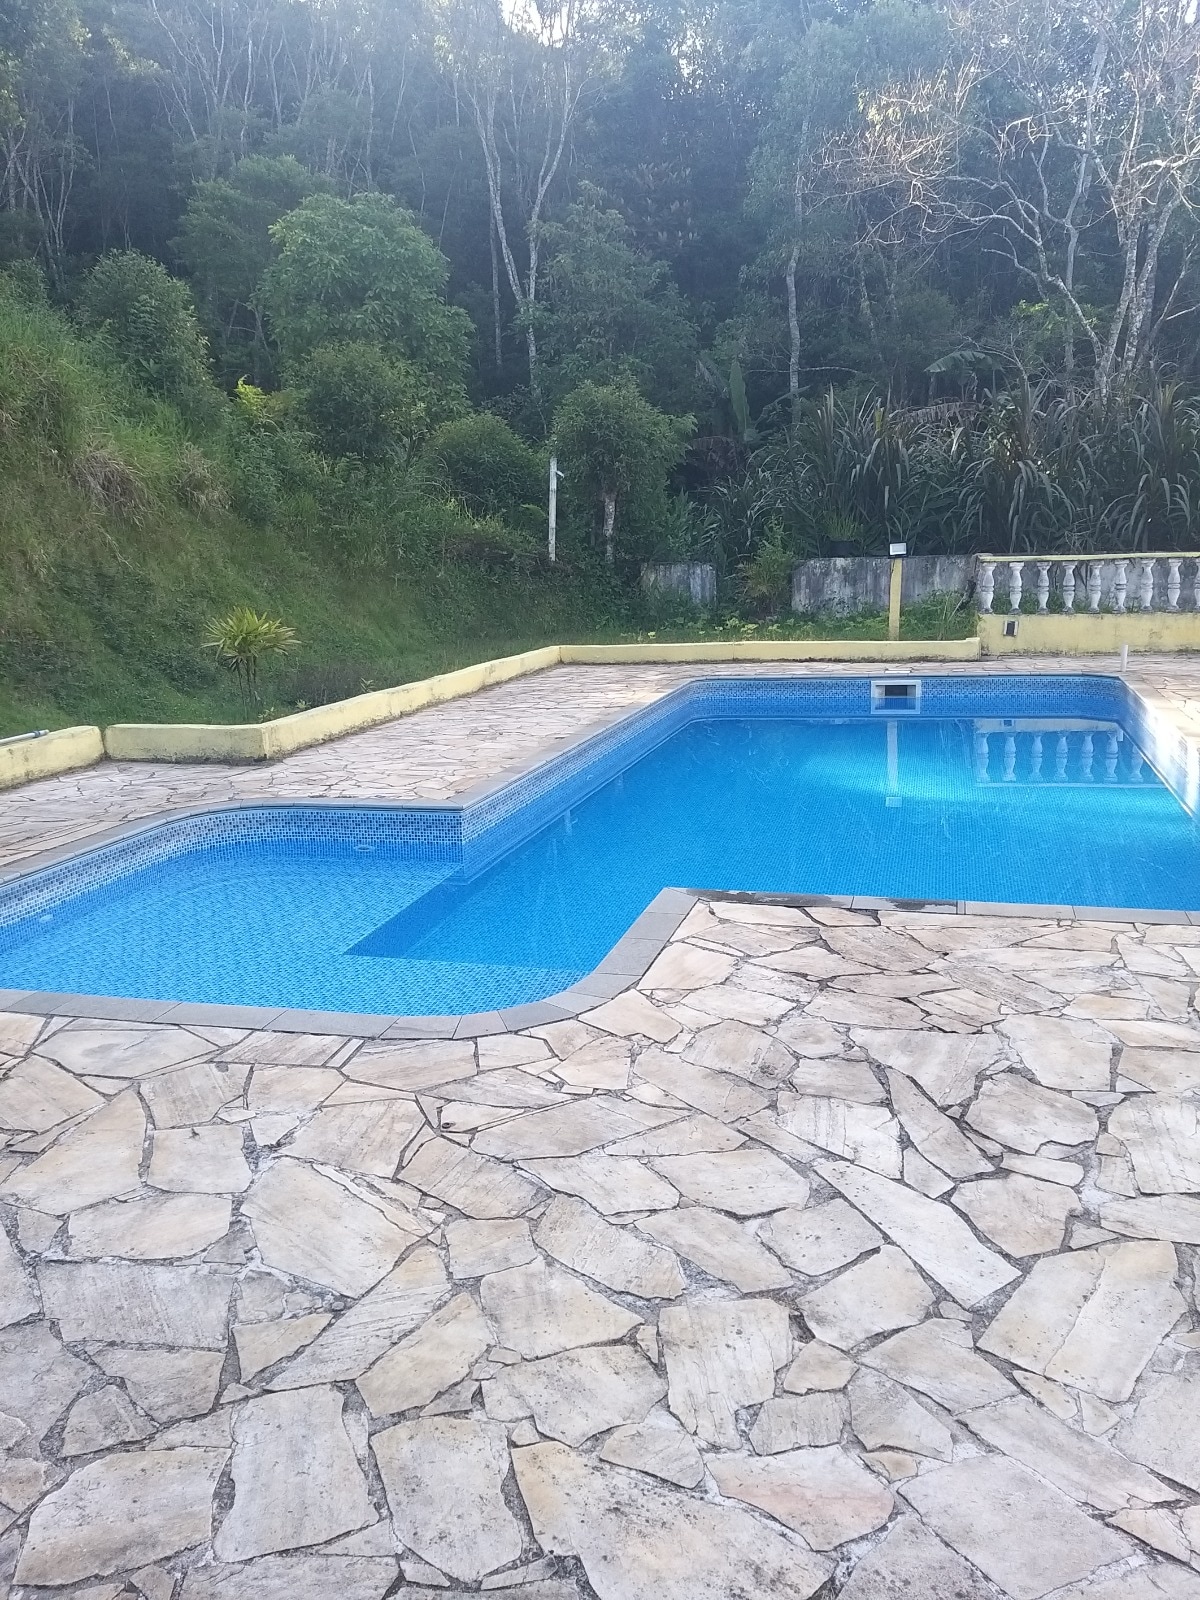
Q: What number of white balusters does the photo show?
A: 9